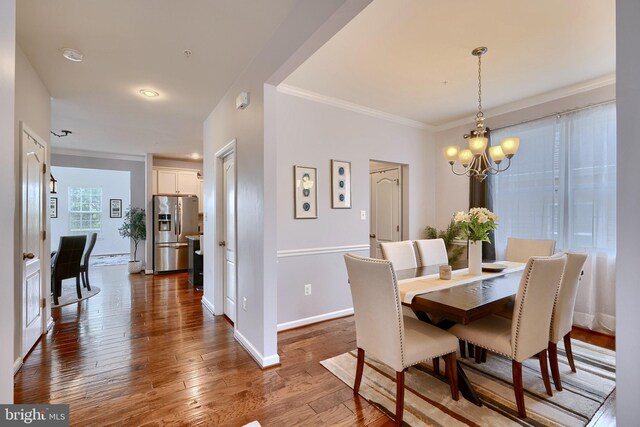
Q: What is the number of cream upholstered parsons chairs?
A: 6